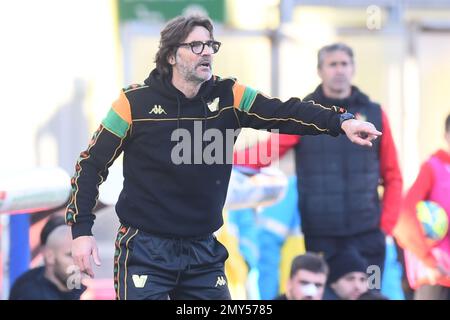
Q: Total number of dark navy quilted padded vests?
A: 1